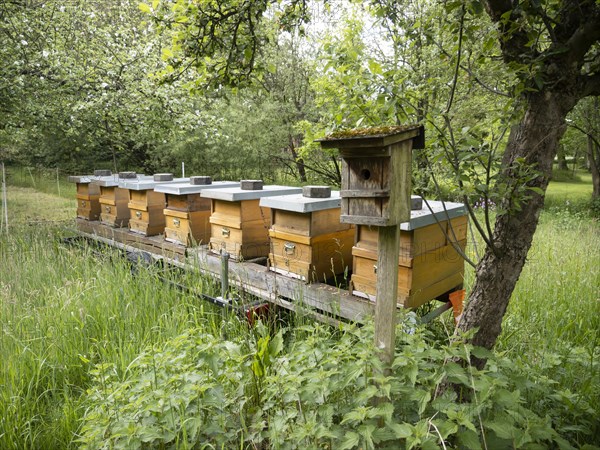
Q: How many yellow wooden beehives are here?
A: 7